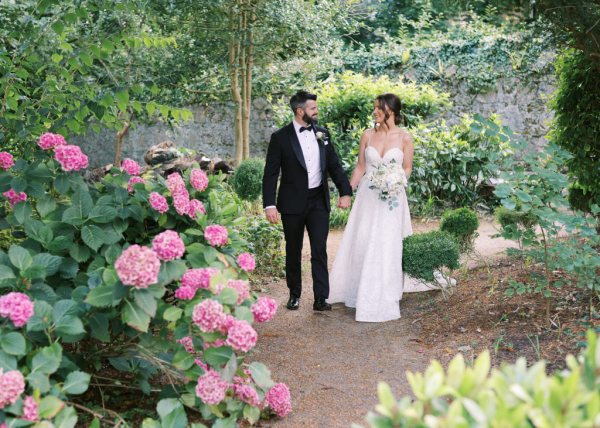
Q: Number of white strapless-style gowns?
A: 1